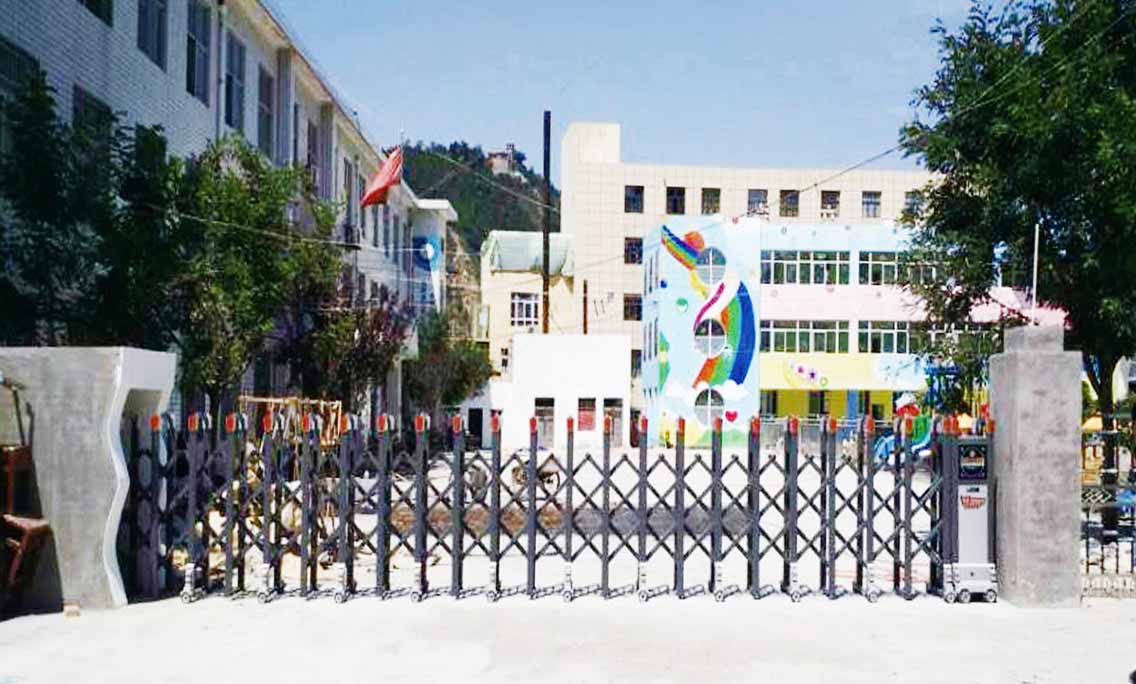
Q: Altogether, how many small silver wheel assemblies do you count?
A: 11